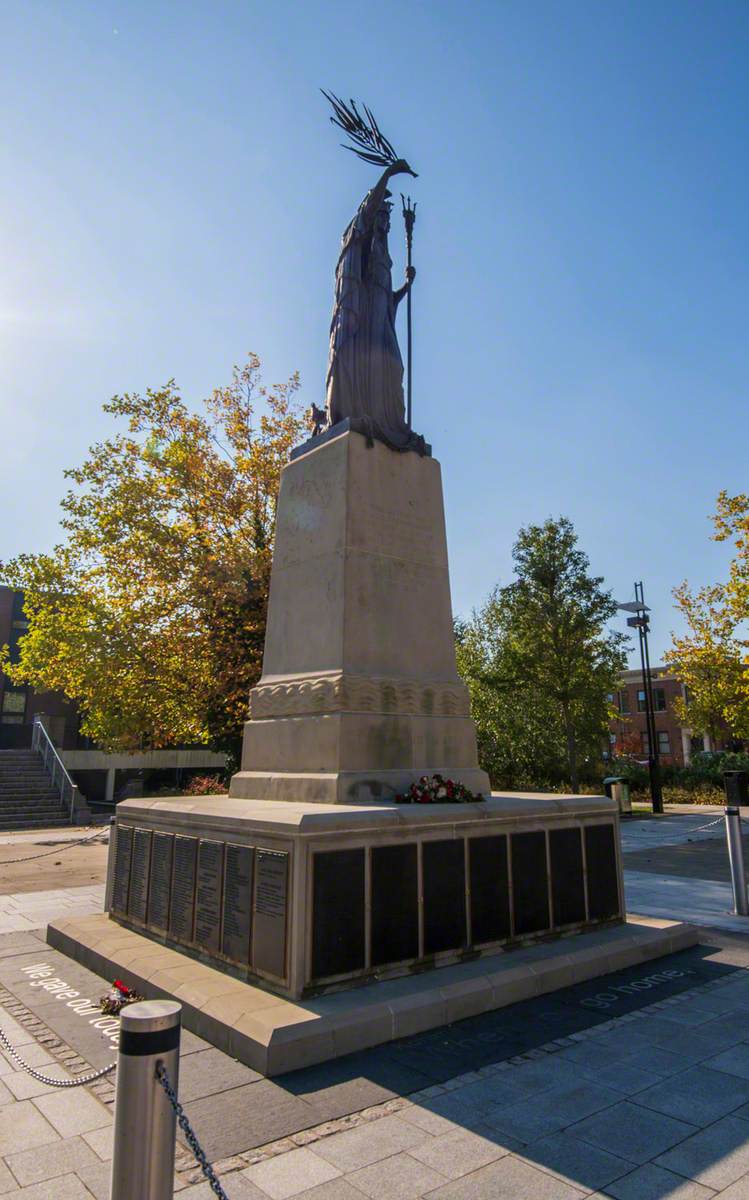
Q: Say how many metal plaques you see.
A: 14